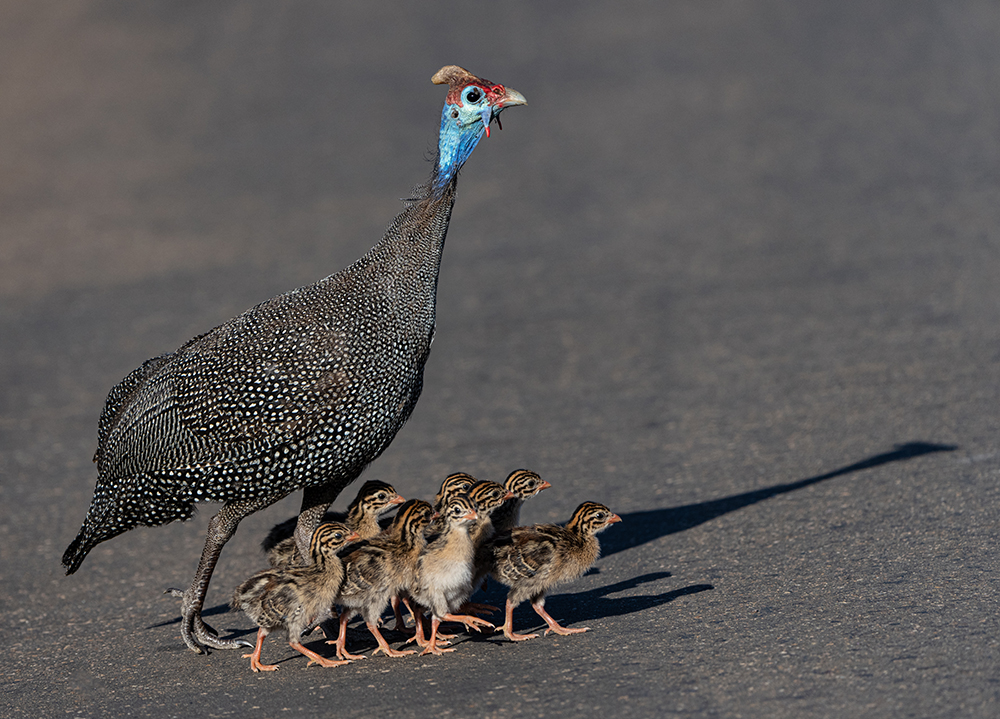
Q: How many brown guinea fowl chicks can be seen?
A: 8